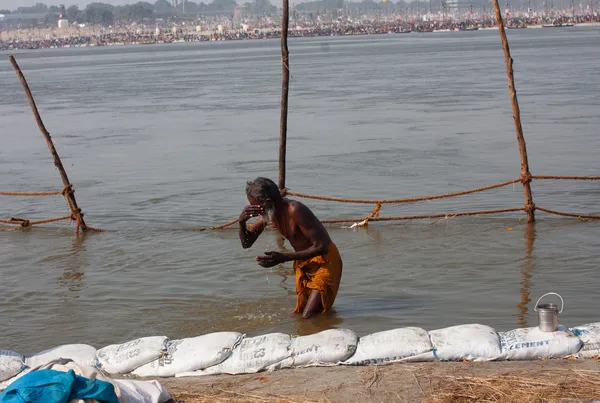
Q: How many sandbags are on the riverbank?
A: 10